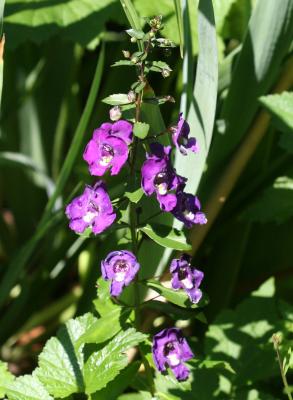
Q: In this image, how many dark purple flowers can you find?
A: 8